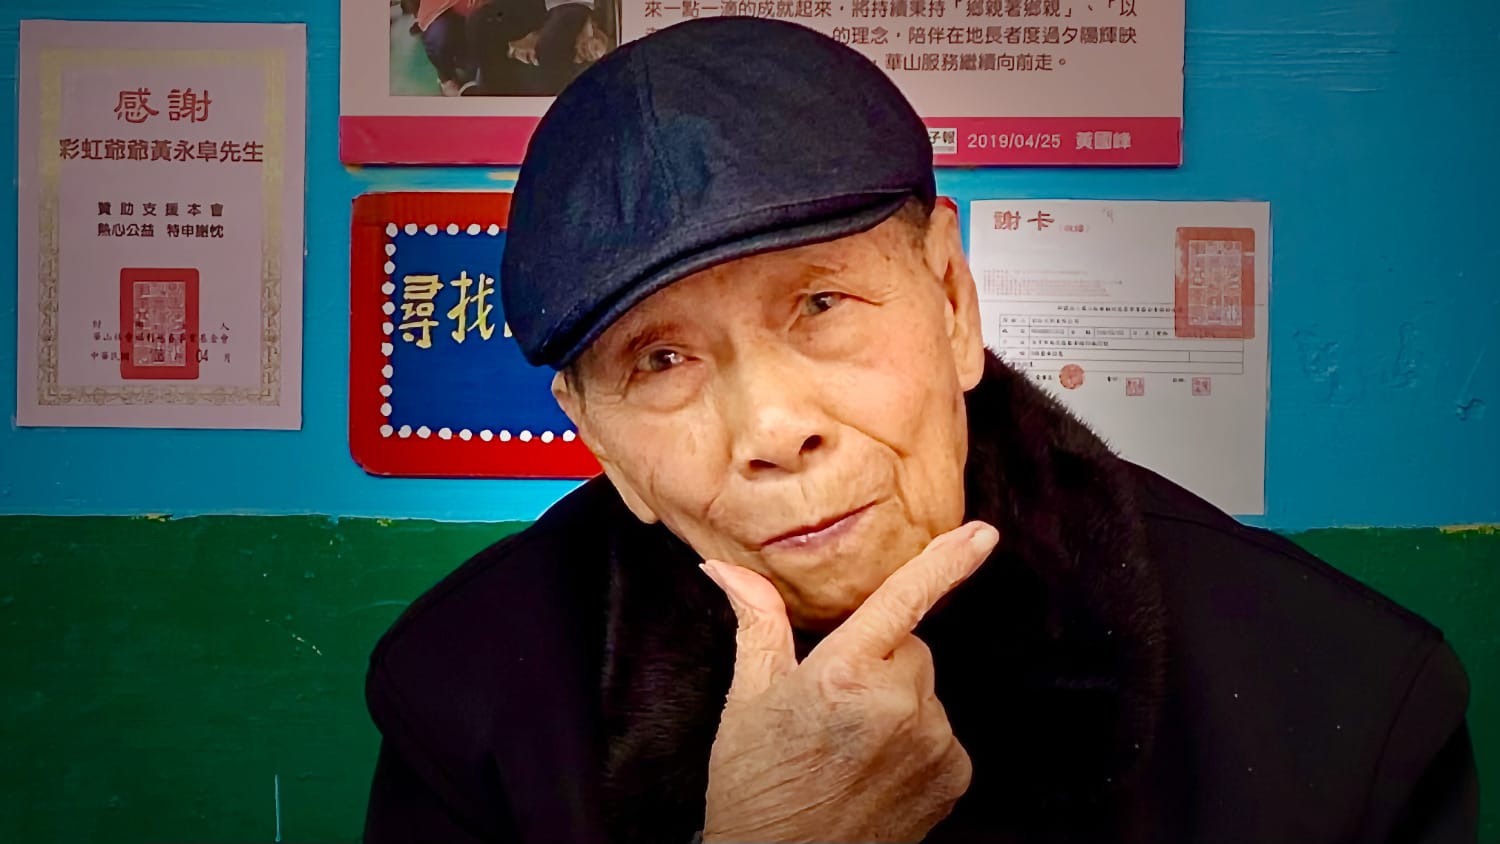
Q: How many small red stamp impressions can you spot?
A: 3